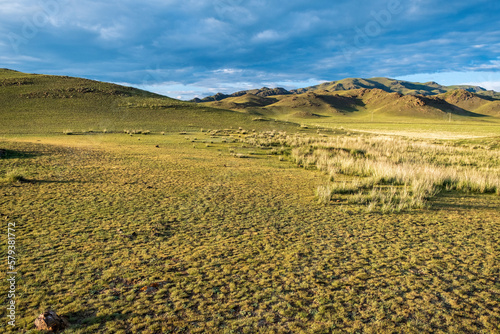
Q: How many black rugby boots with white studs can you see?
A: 0